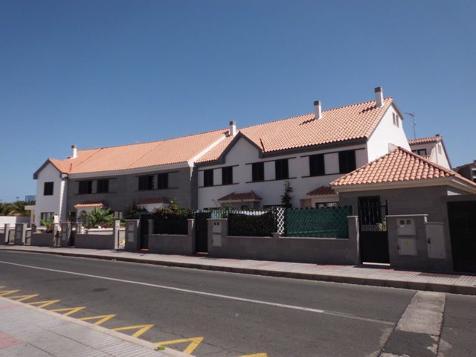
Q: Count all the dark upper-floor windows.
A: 11